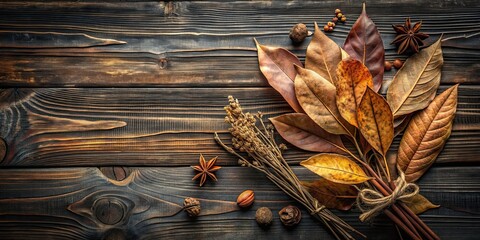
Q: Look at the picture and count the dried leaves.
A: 12